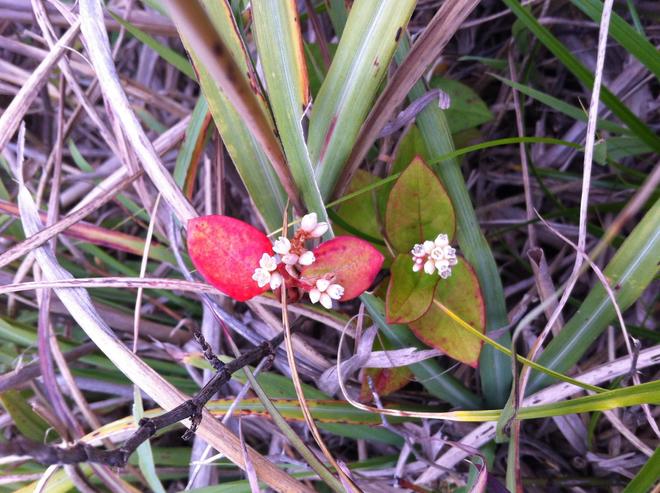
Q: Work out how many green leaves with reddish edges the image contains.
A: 3